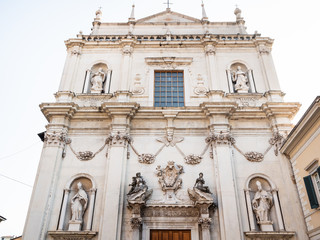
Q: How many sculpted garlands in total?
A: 4